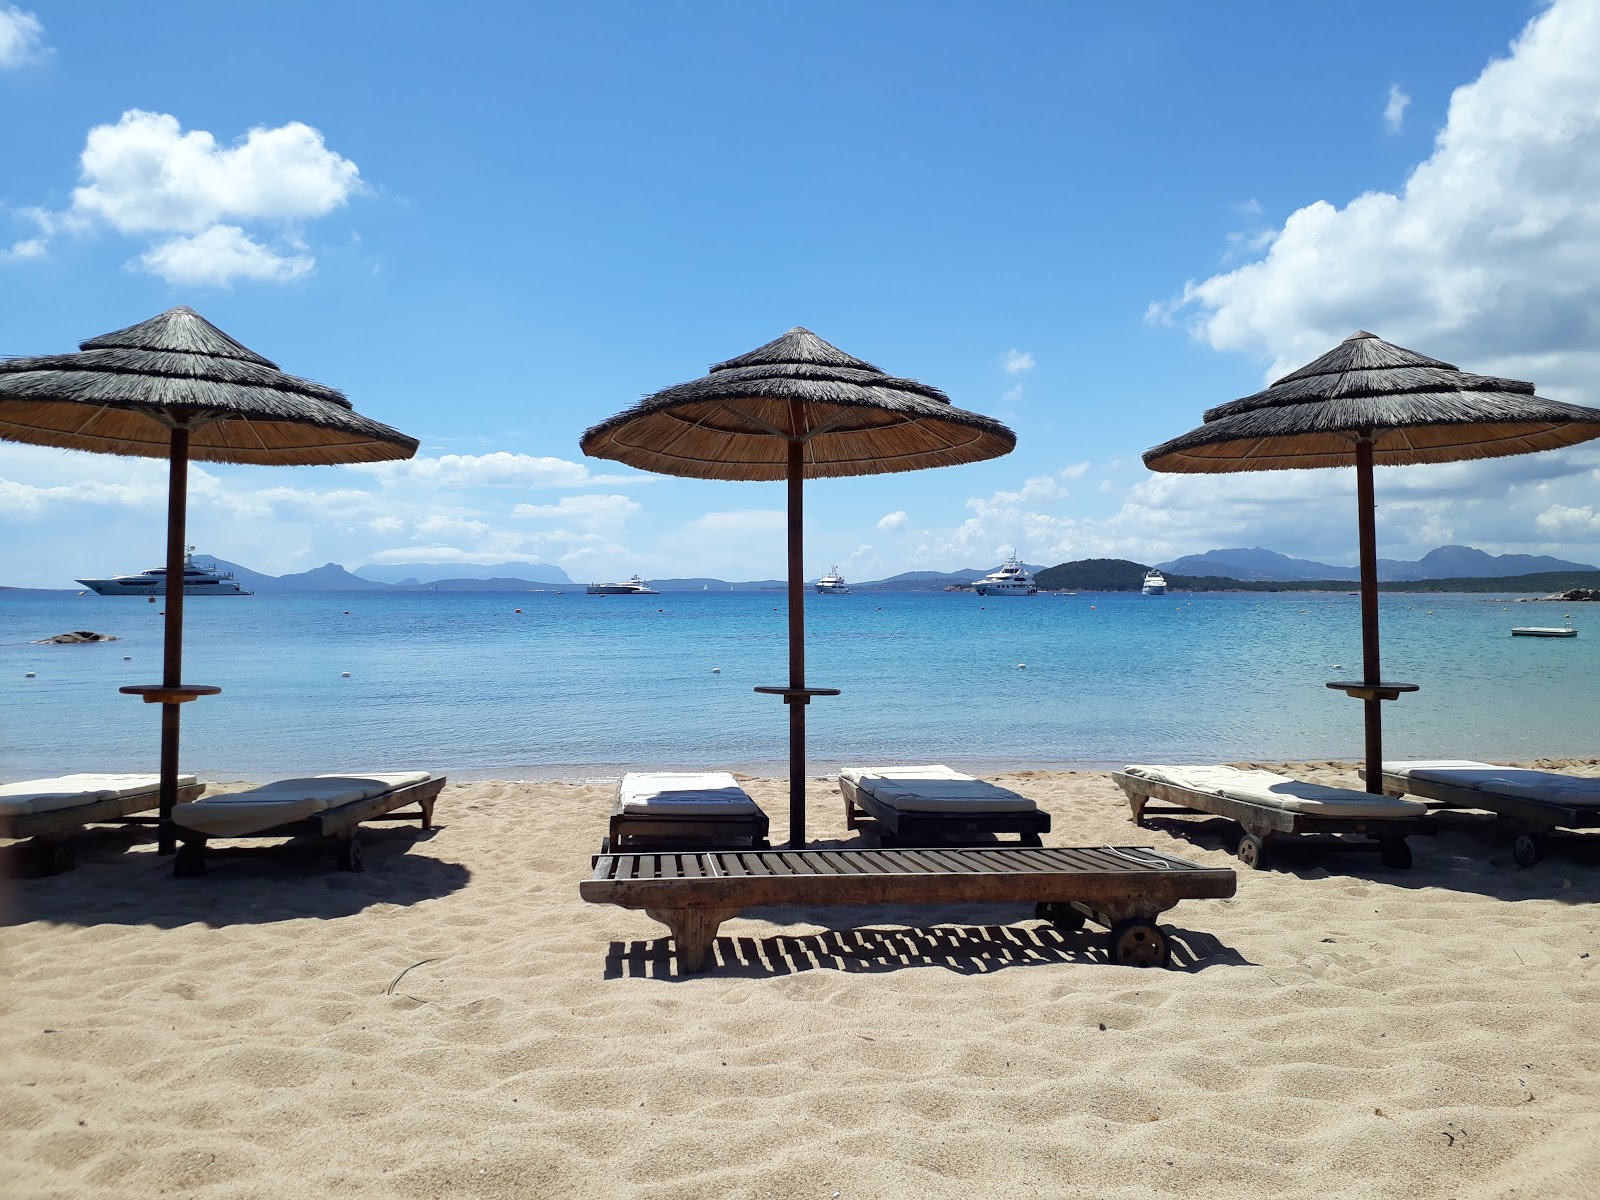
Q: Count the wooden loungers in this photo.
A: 7